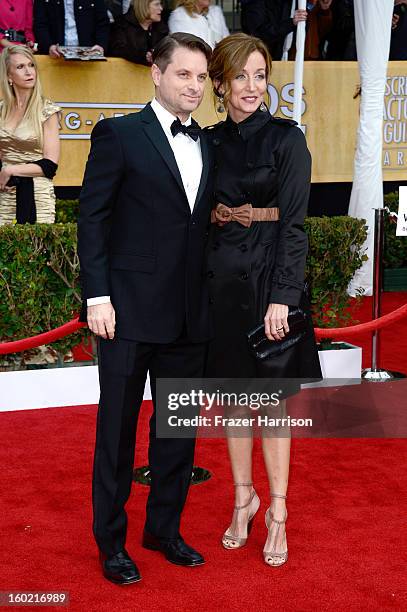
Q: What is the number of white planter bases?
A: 2